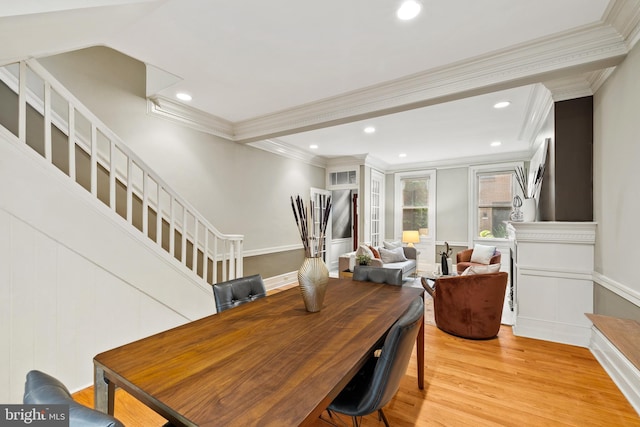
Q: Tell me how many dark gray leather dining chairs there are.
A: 4